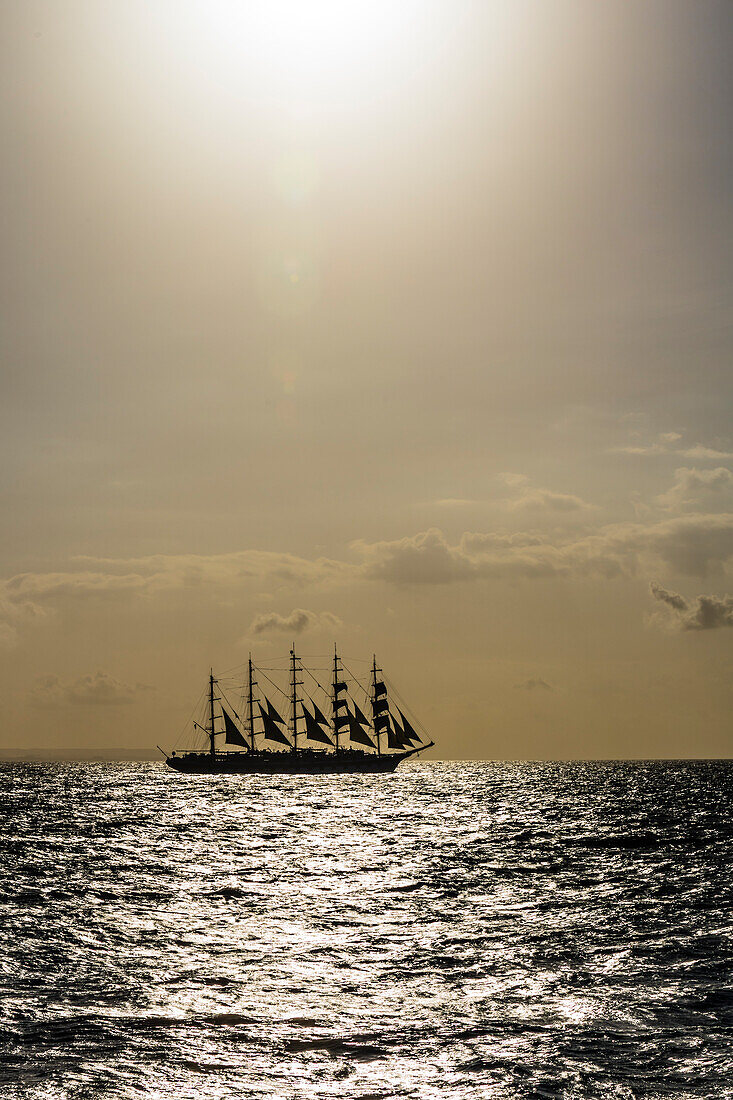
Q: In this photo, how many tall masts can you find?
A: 5